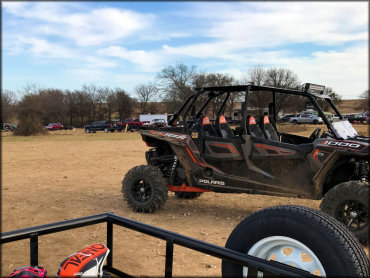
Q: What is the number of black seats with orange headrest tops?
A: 4